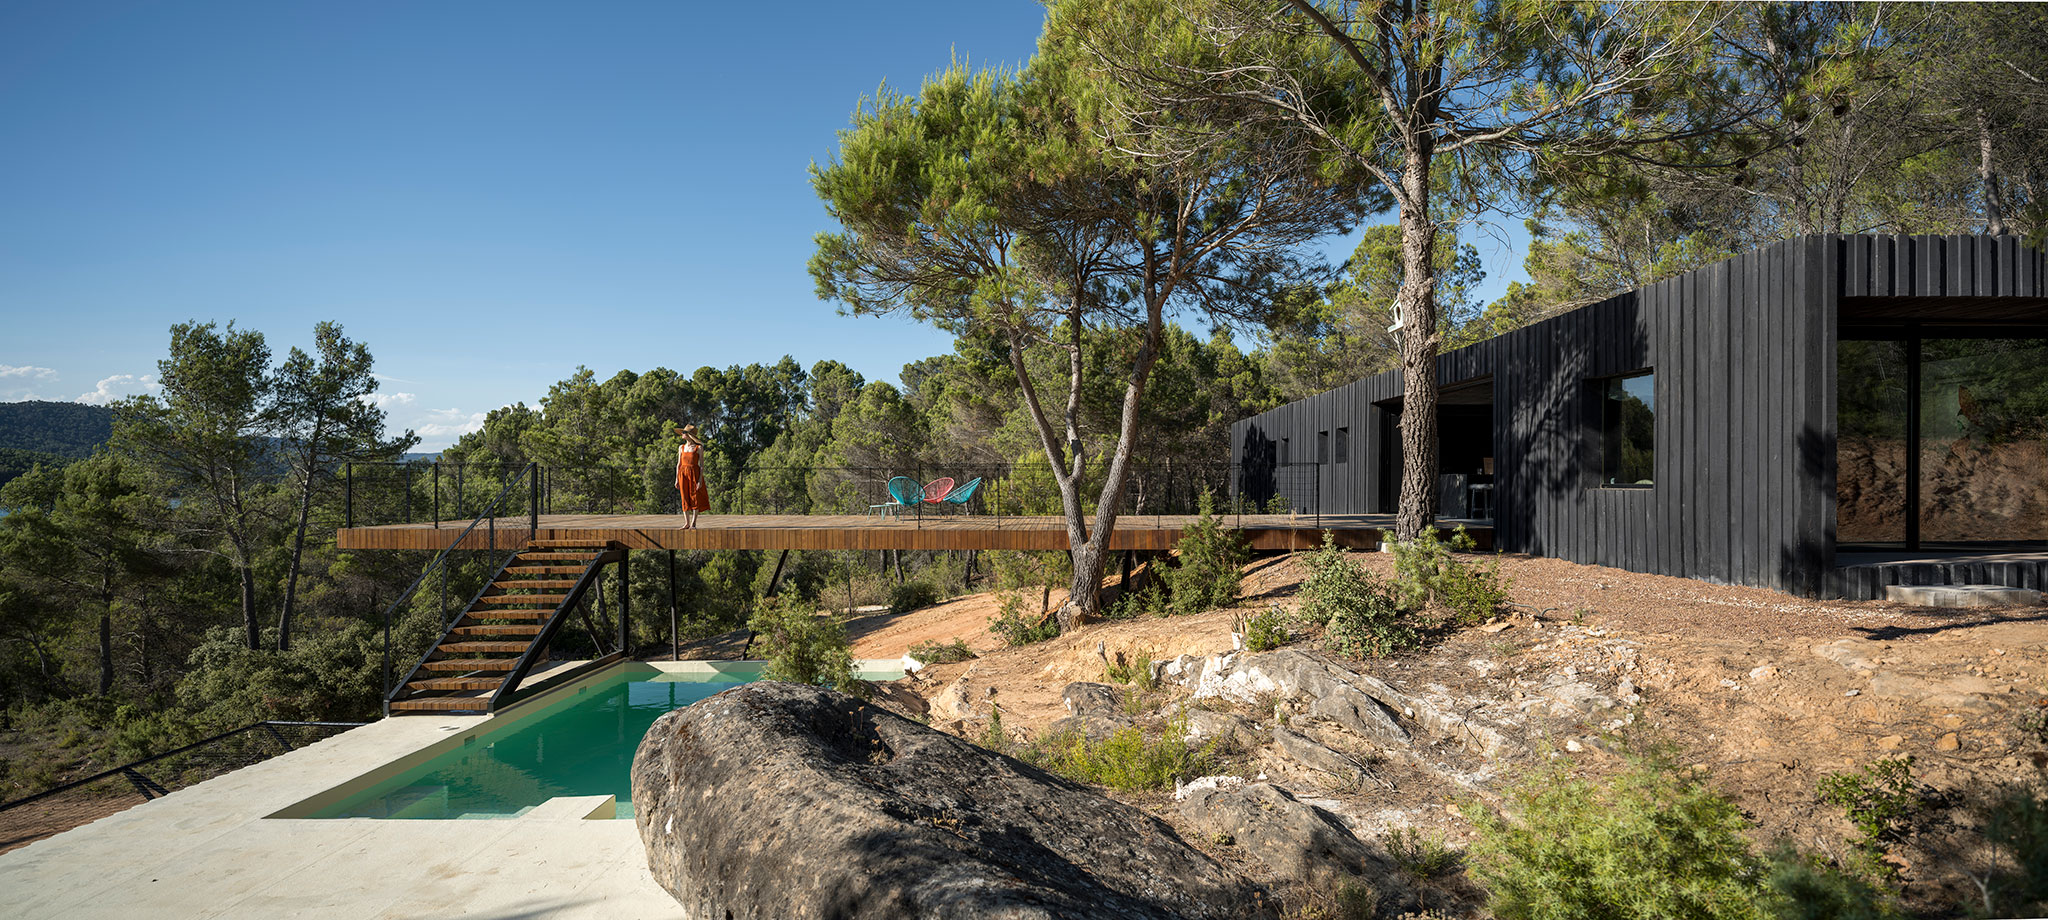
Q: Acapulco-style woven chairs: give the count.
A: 3